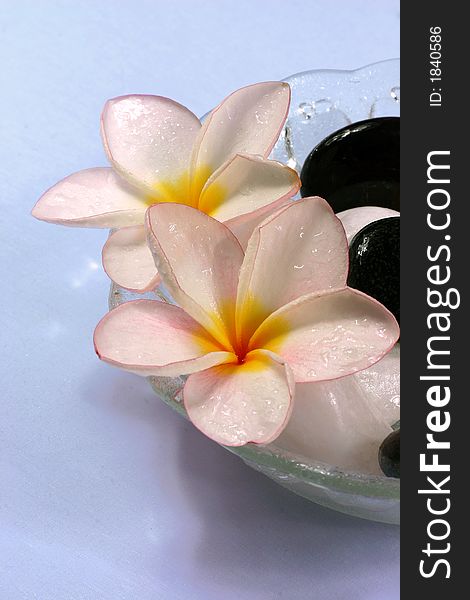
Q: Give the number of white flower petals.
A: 10